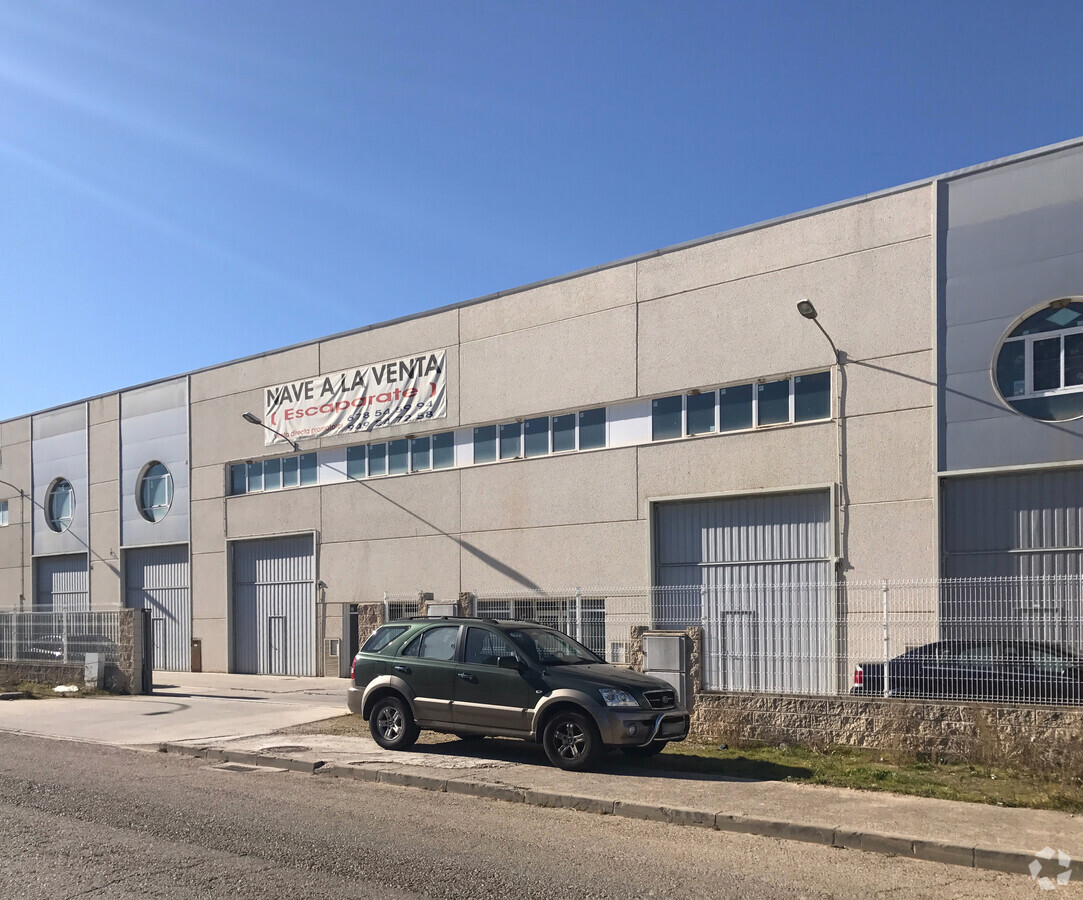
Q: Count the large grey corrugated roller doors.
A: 5